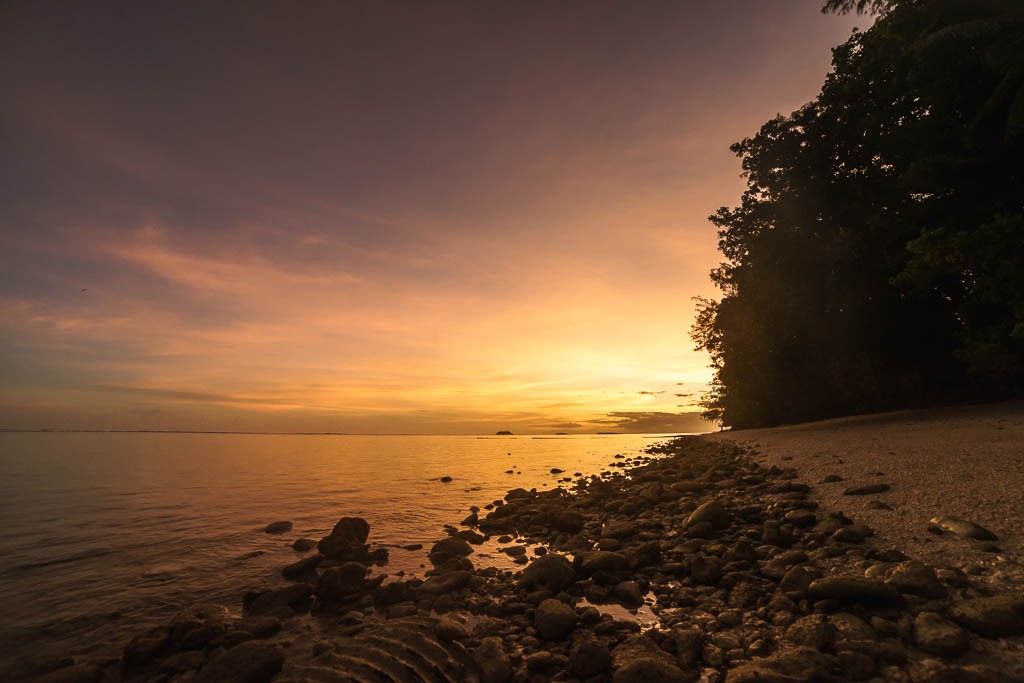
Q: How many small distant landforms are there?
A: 3